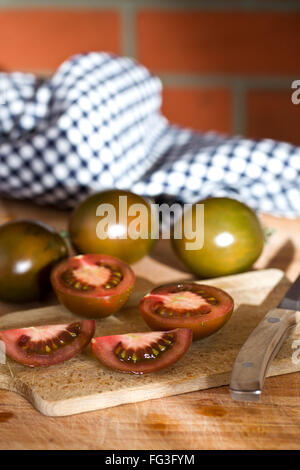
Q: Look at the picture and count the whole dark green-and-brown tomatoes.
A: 3